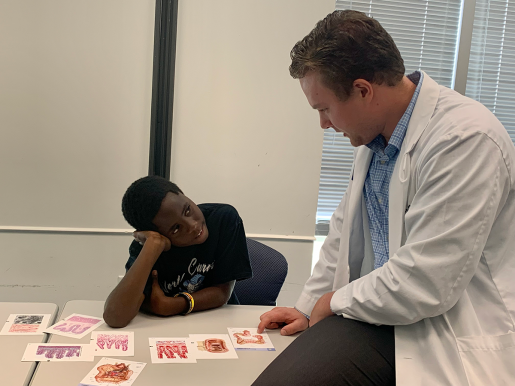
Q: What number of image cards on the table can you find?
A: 8